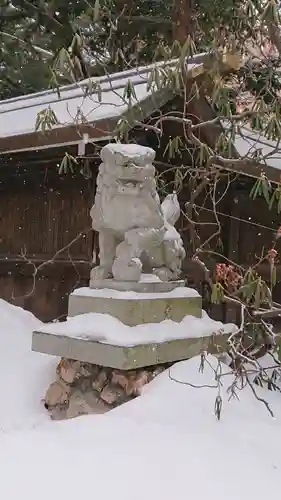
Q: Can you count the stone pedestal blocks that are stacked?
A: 2